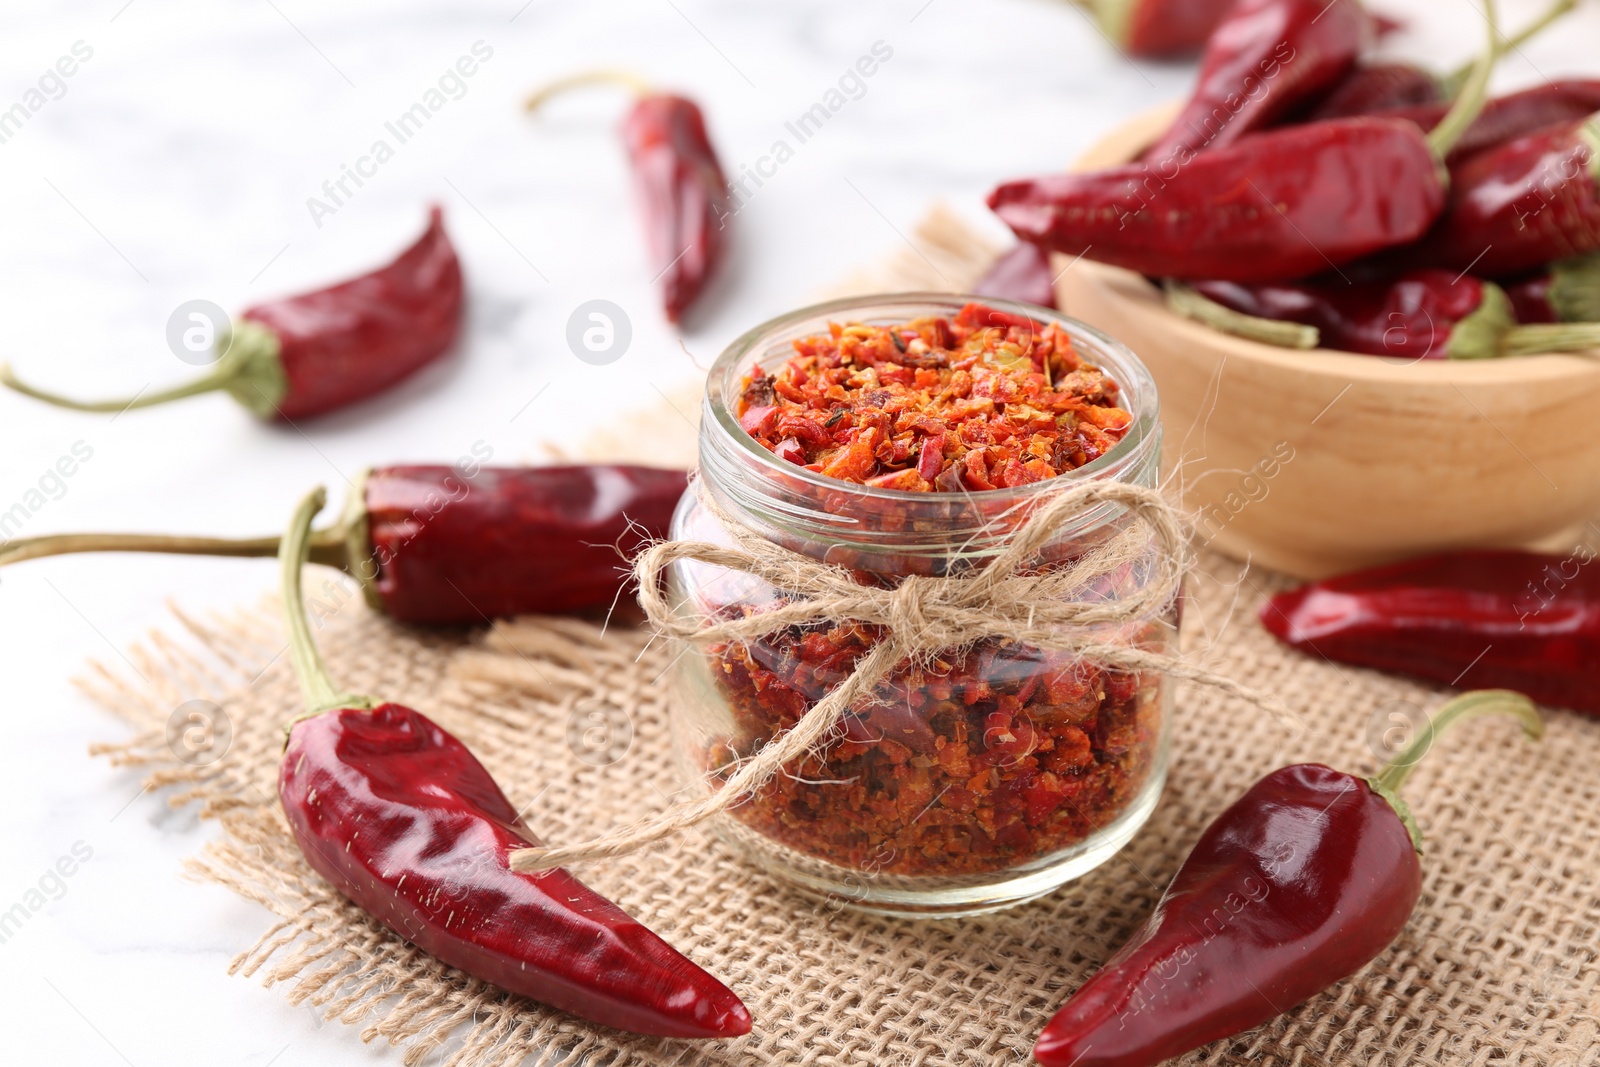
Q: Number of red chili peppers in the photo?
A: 15